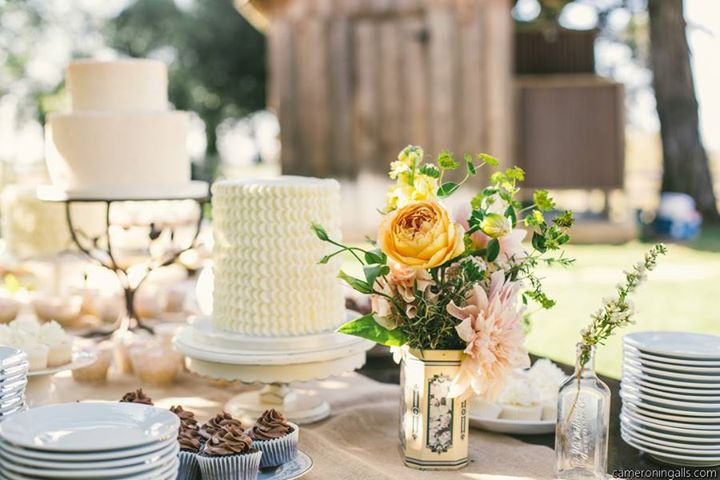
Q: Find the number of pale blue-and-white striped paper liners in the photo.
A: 3